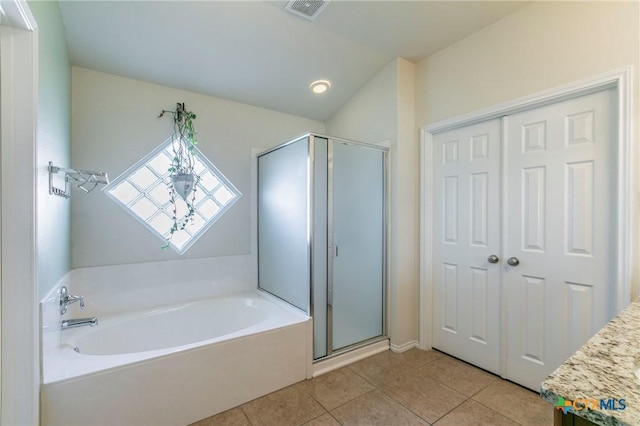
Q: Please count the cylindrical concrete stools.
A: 0